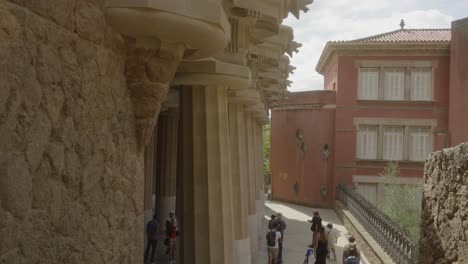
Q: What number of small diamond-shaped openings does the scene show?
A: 5